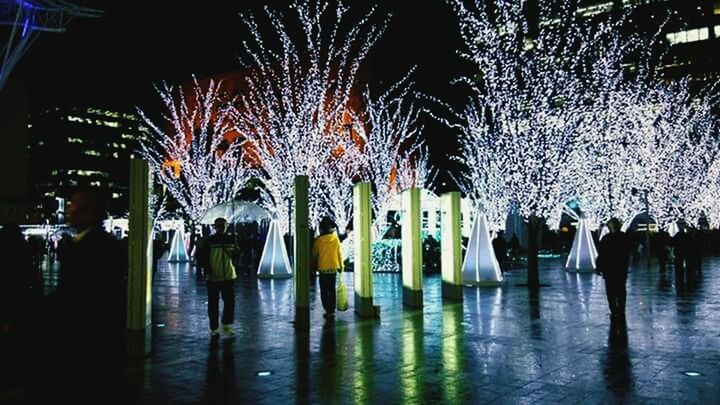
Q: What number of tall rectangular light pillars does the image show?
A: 5